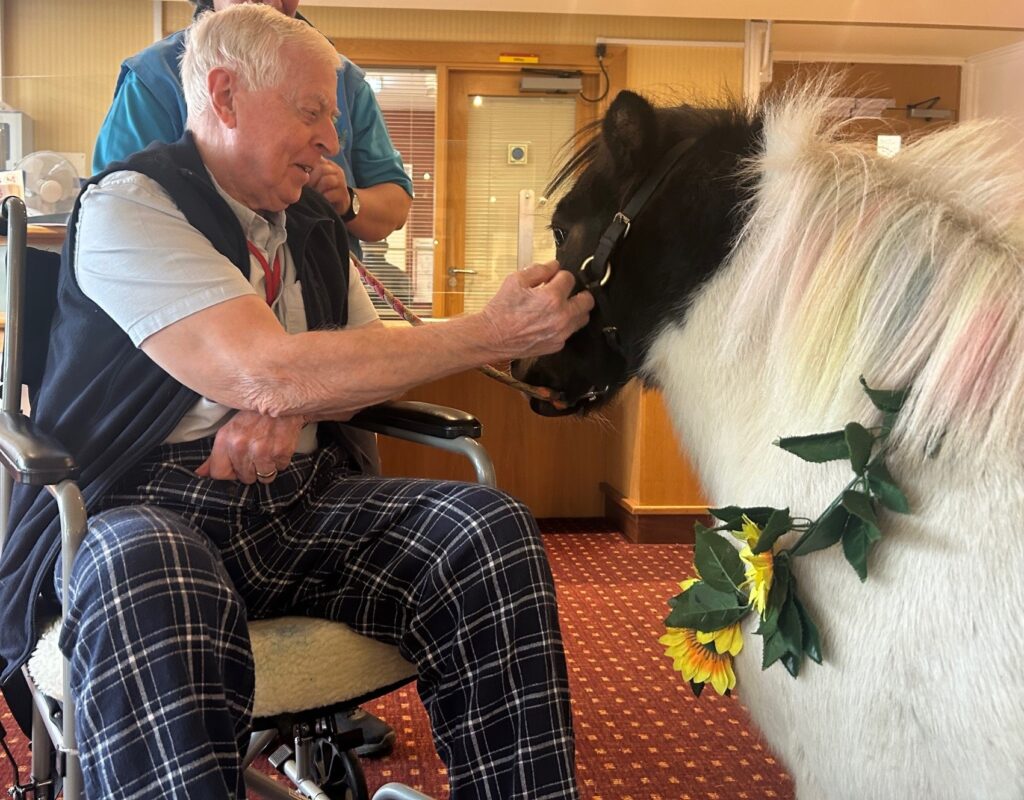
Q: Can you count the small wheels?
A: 1